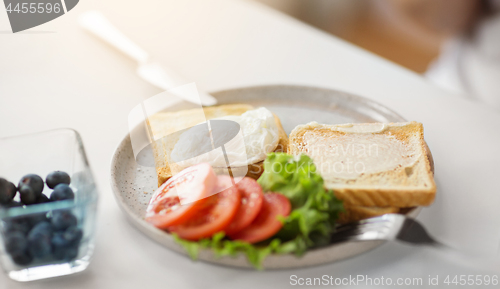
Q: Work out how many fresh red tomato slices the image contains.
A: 4